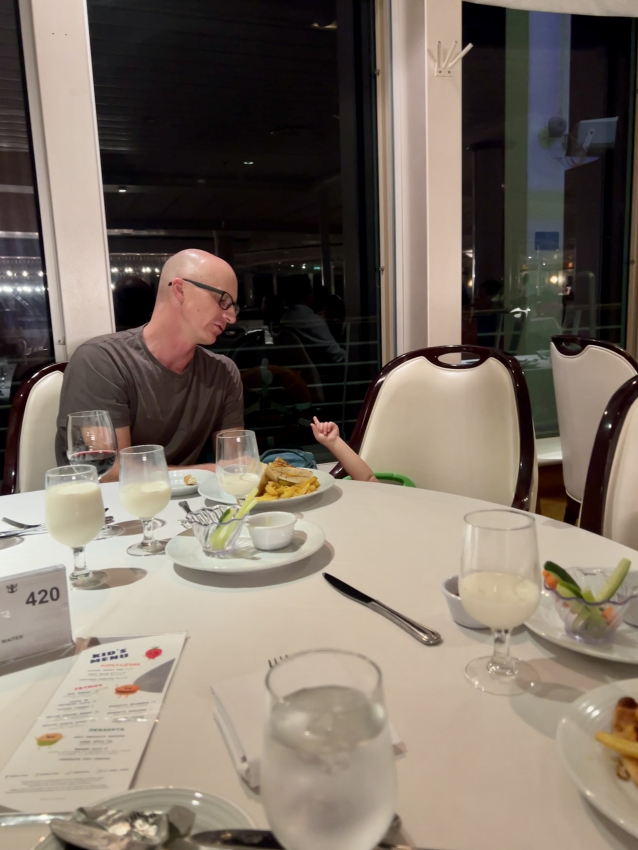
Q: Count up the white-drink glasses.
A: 4